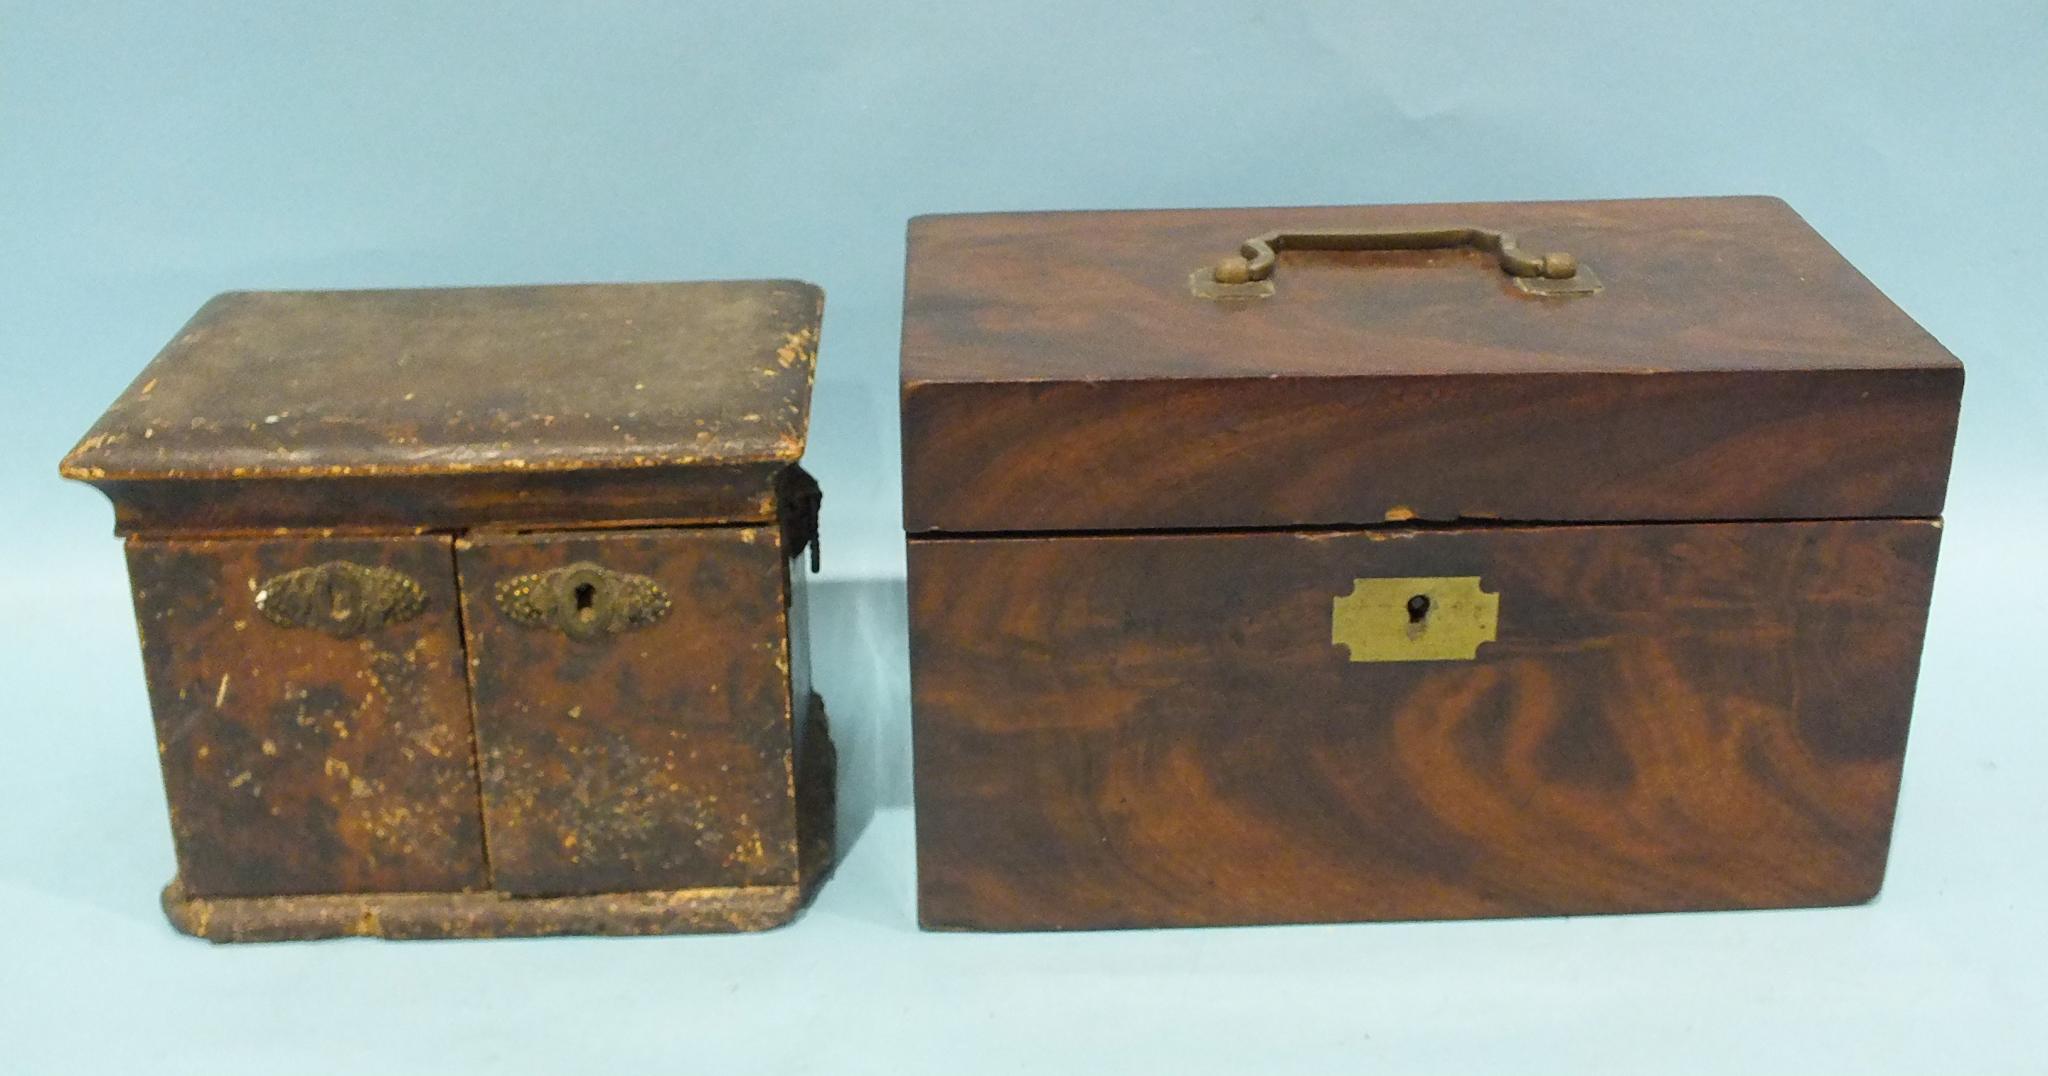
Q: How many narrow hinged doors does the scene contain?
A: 2